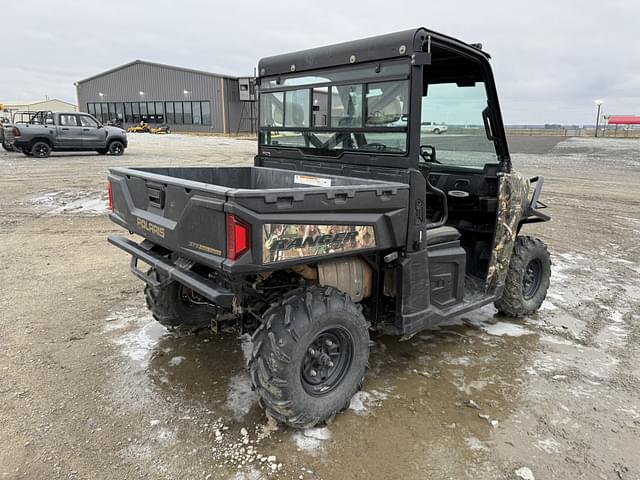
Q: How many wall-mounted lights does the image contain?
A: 3